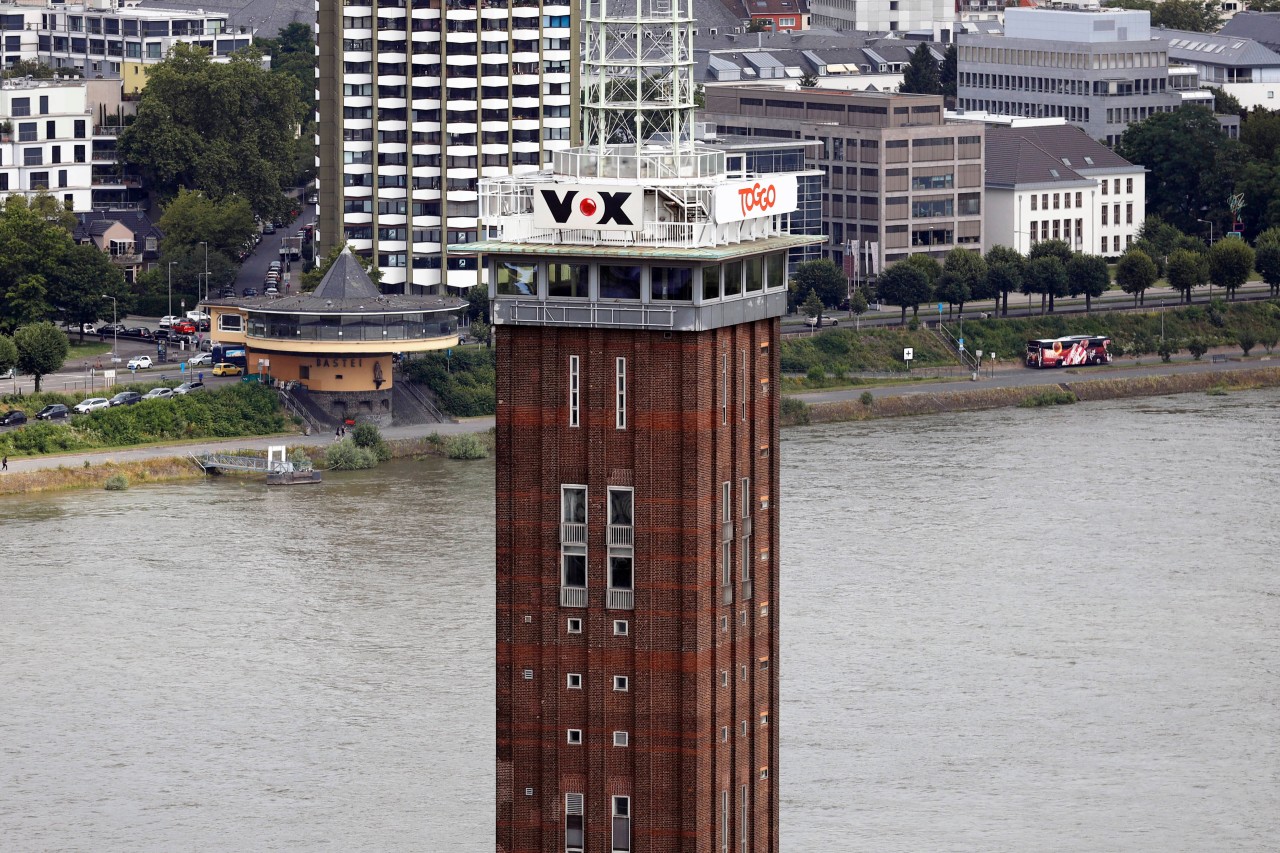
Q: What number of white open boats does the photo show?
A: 0